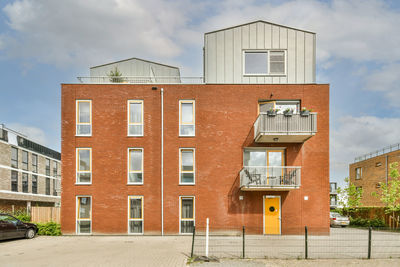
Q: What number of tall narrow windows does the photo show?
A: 9